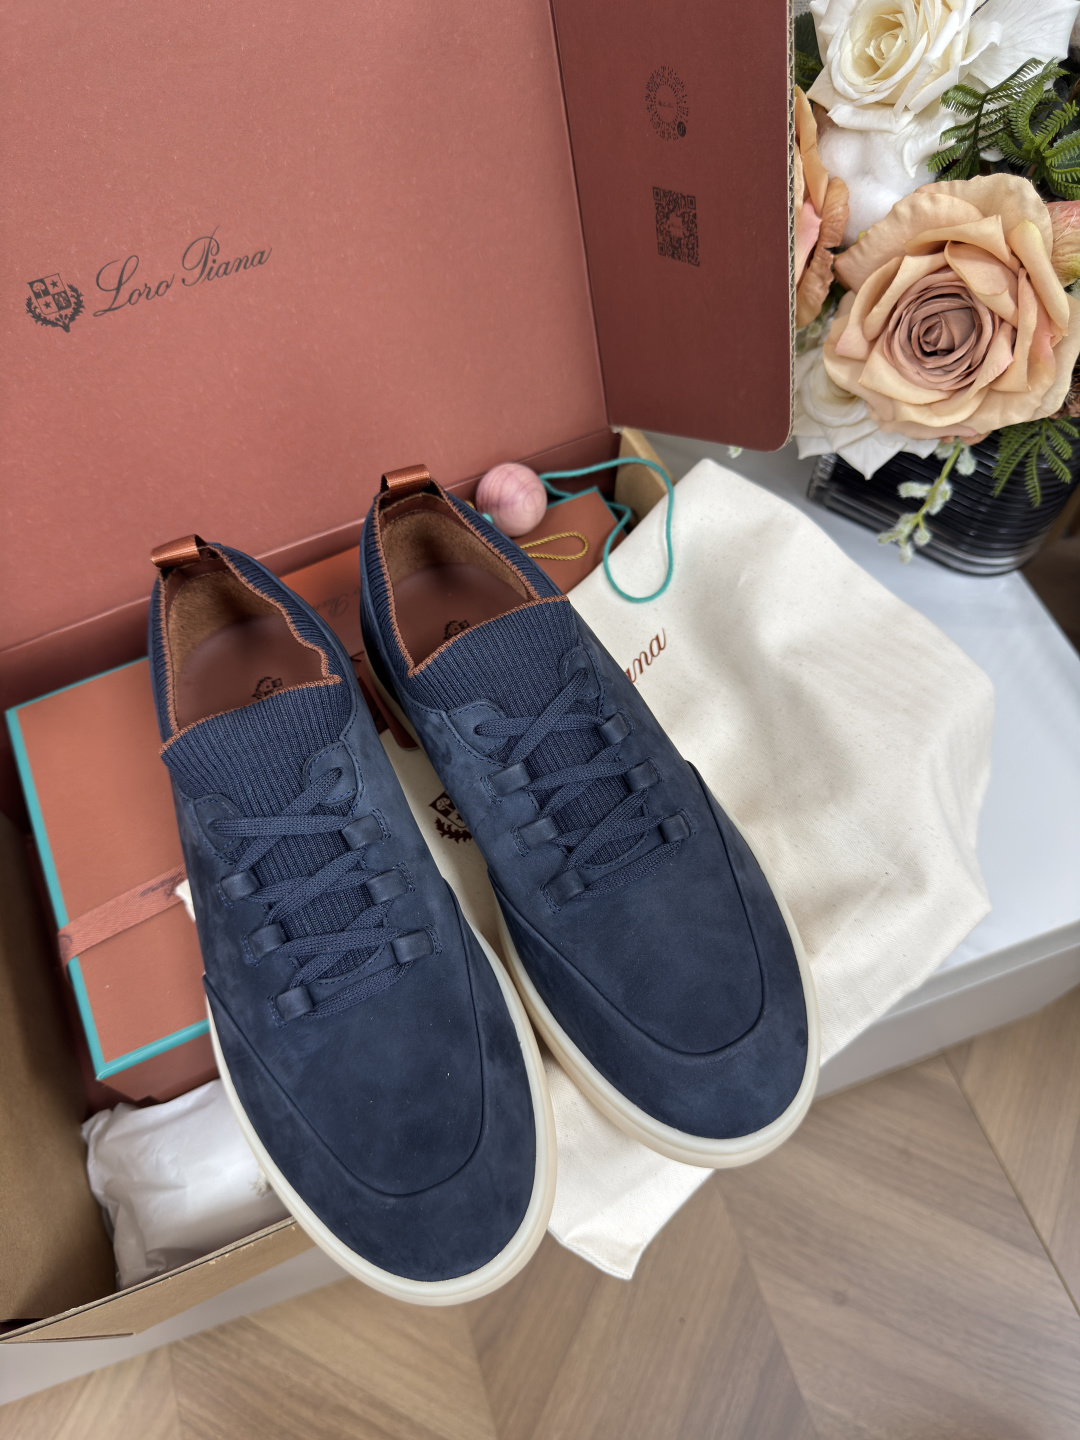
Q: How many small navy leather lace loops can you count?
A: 12